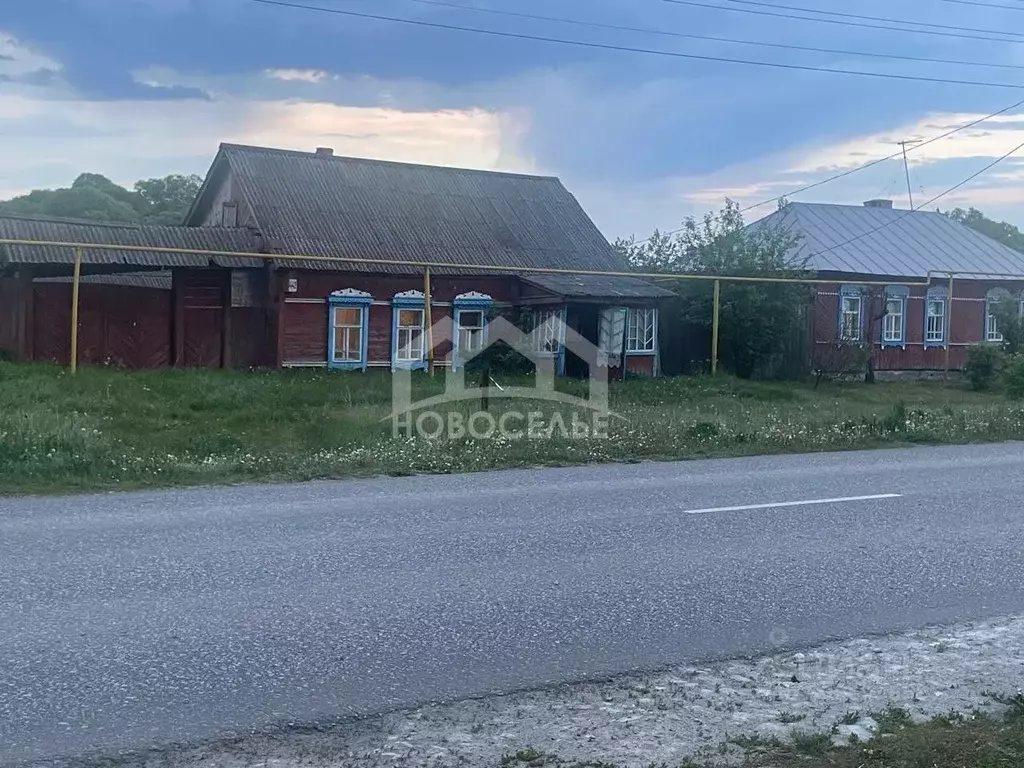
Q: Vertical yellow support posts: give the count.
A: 4